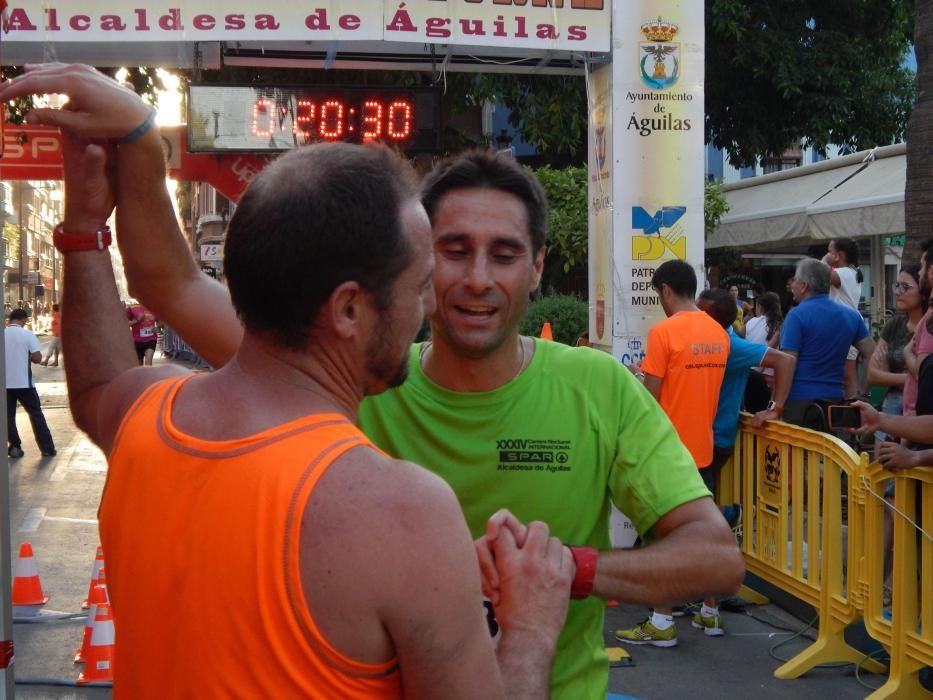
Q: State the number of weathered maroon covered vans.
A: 0